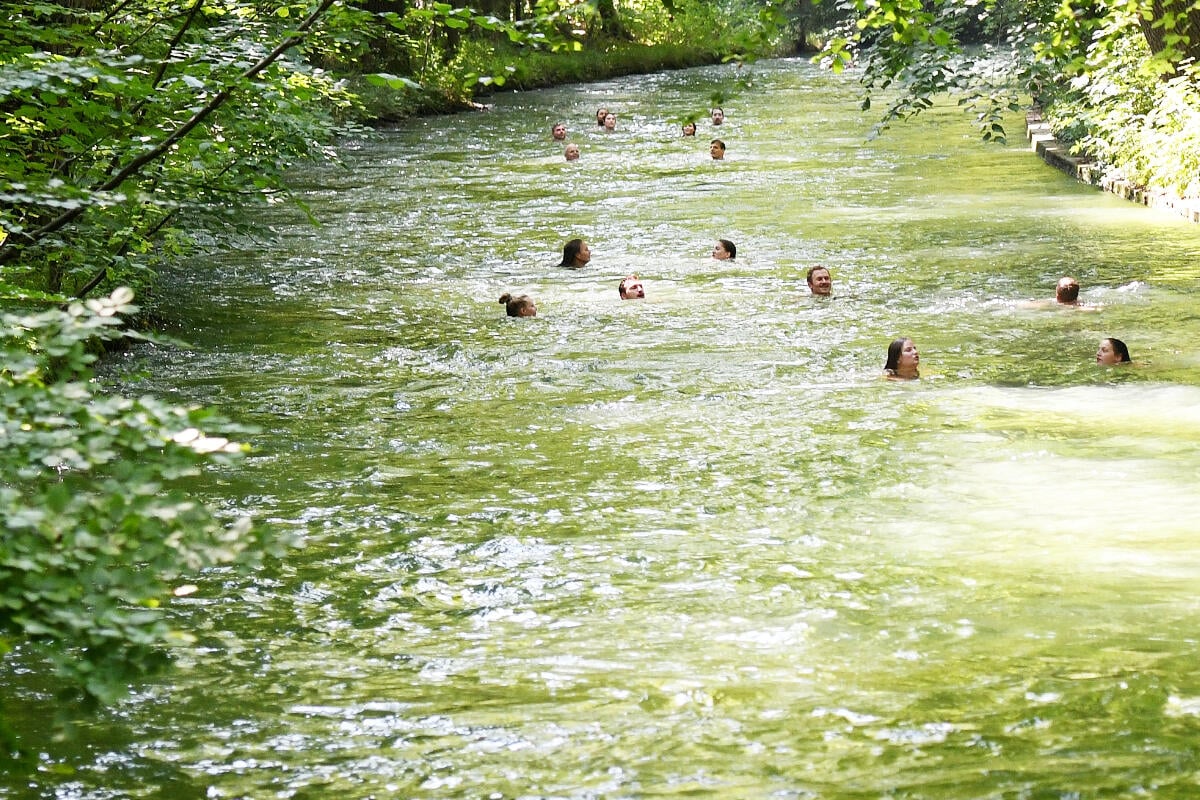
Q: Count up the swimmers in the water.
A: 15